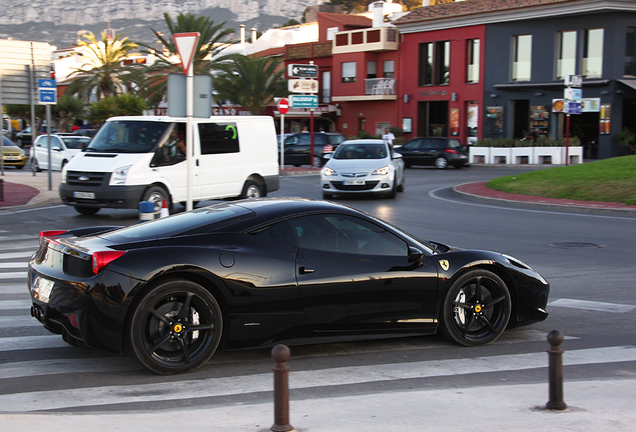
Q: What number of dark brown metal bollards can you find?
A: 2